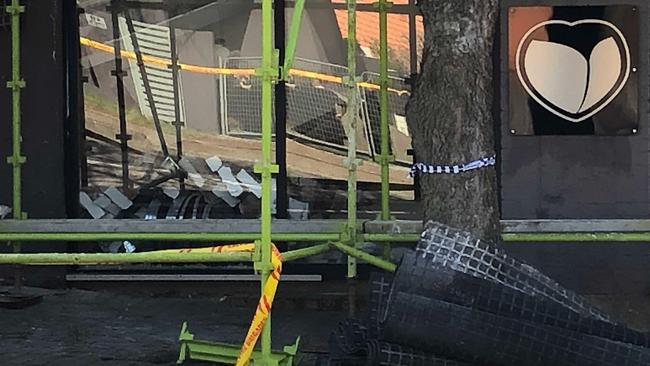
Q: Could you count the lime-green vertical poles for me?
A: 4